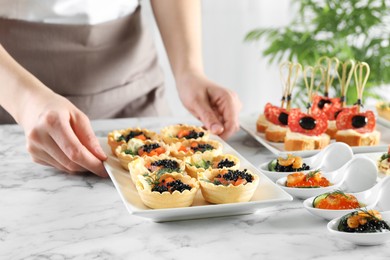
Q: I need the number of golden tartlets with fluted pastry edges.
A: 8